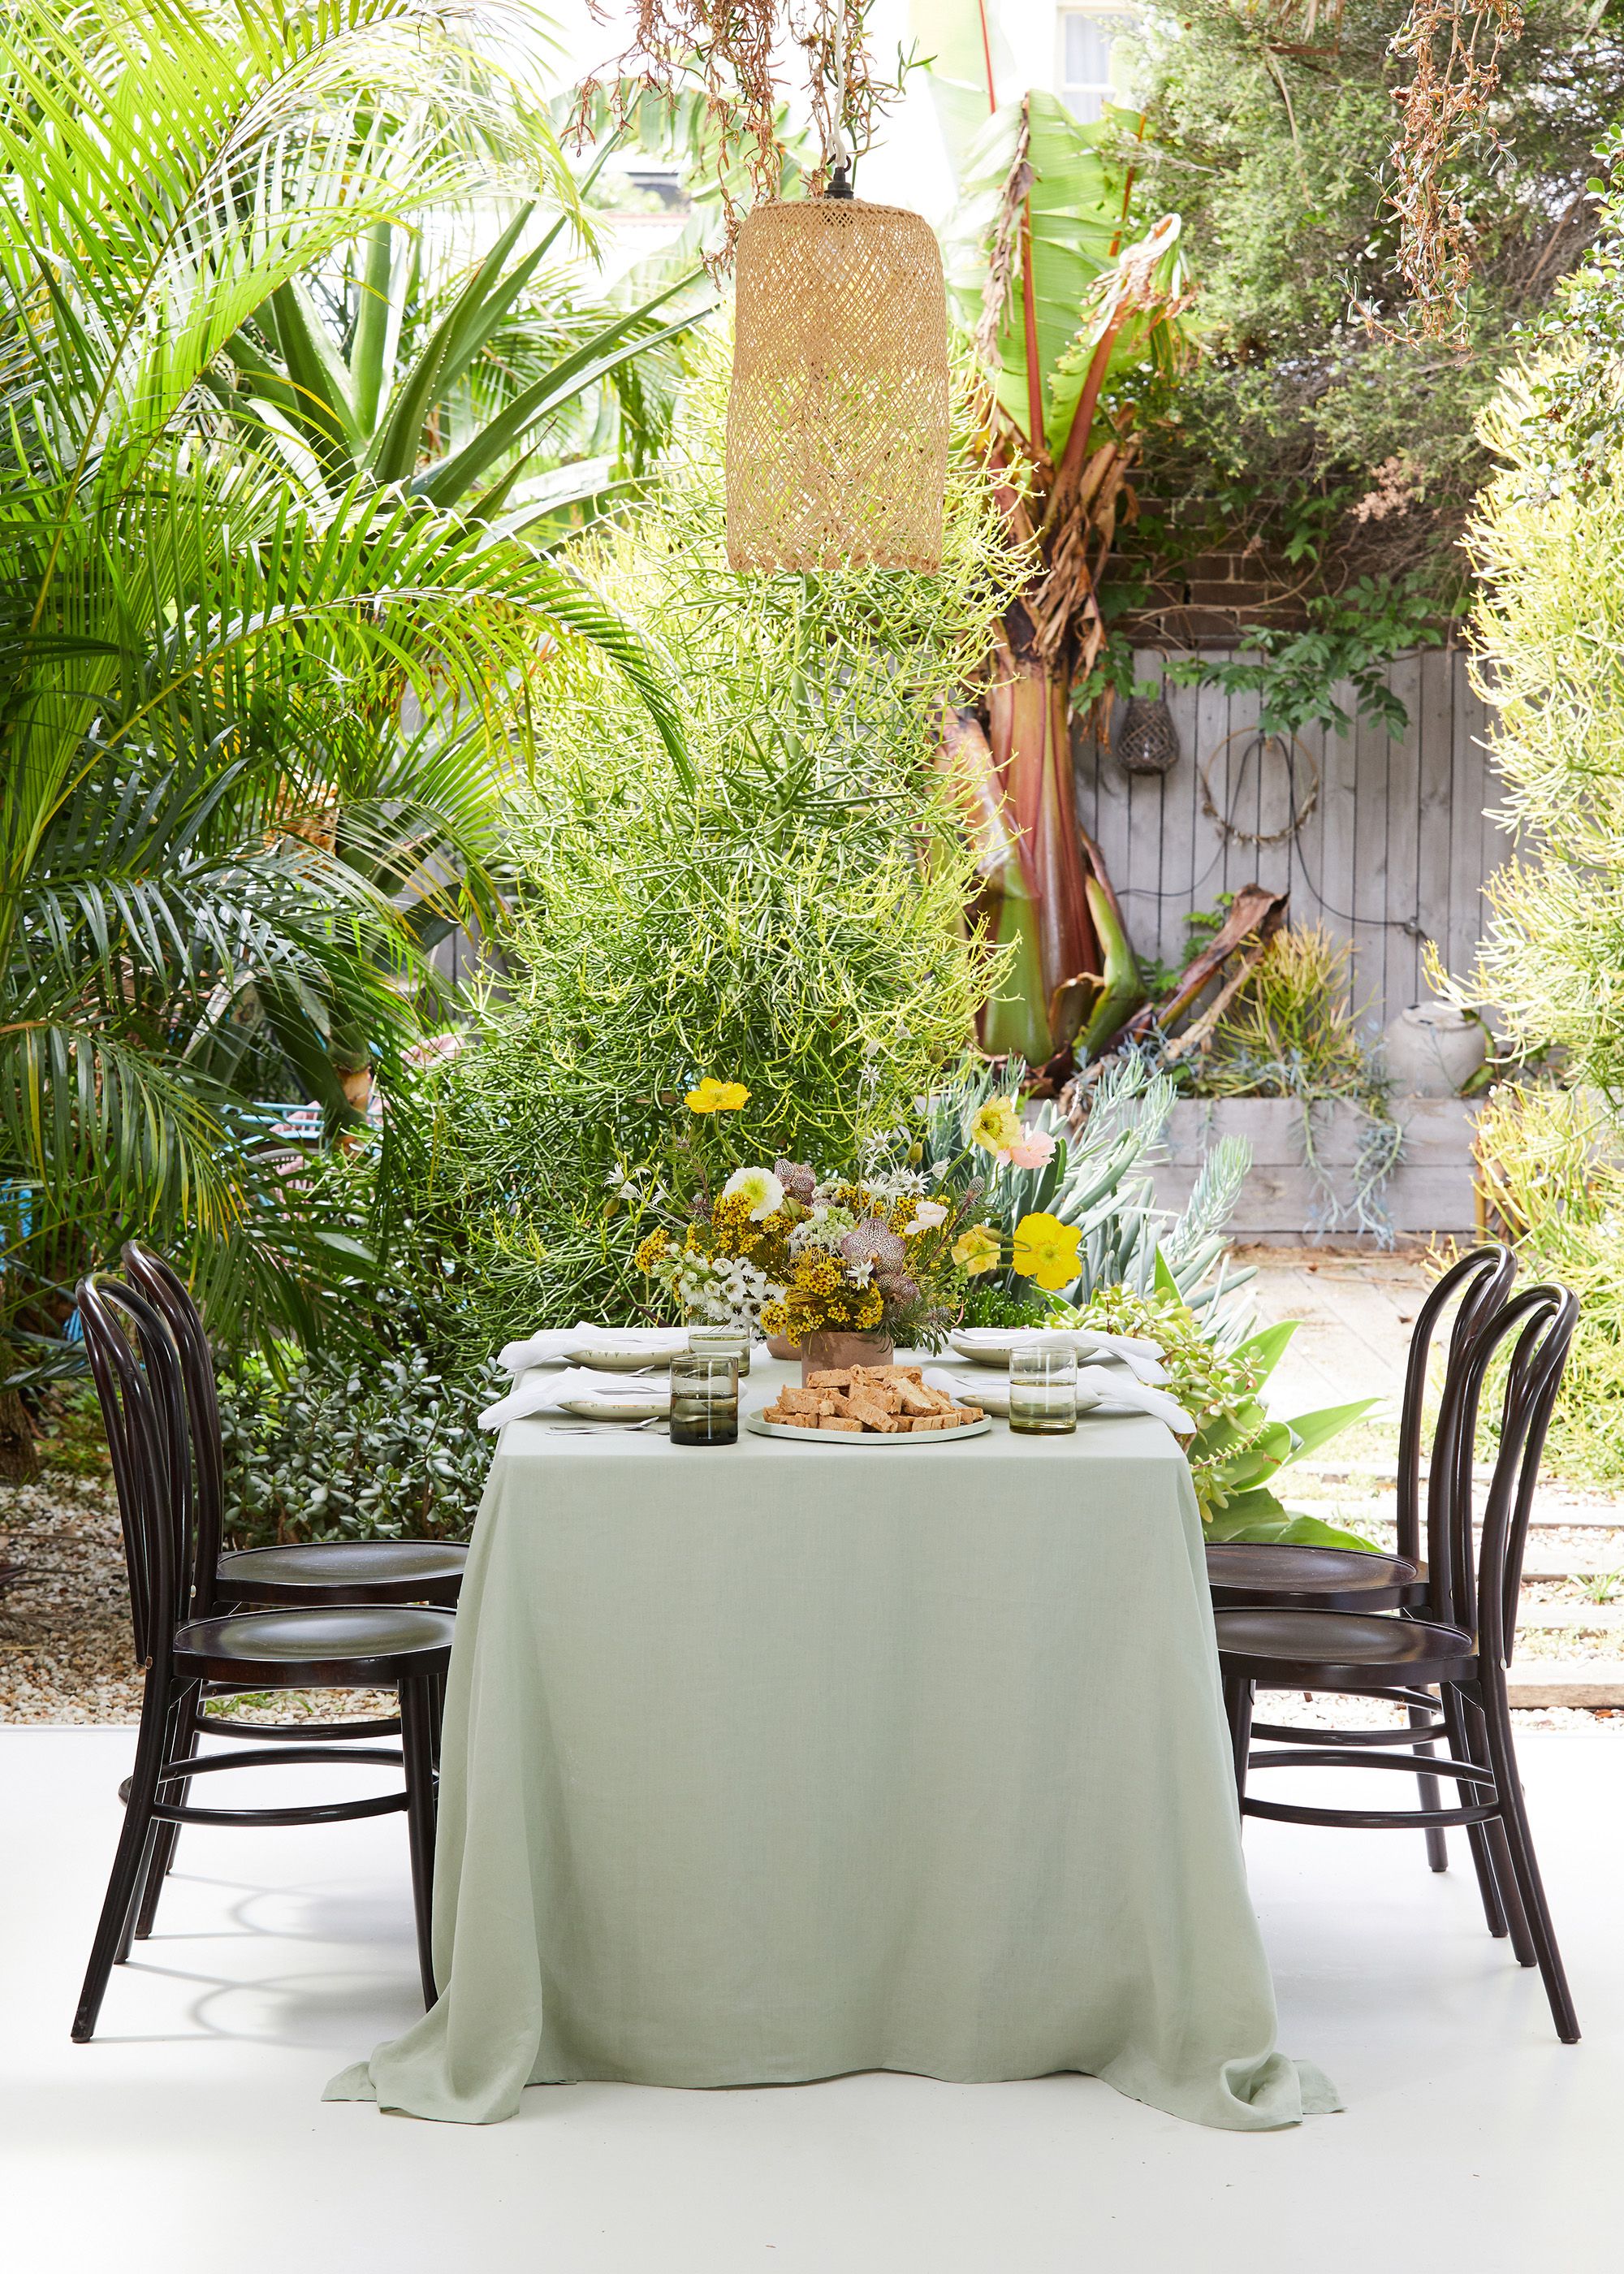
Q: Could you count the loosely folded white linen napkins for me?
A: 4